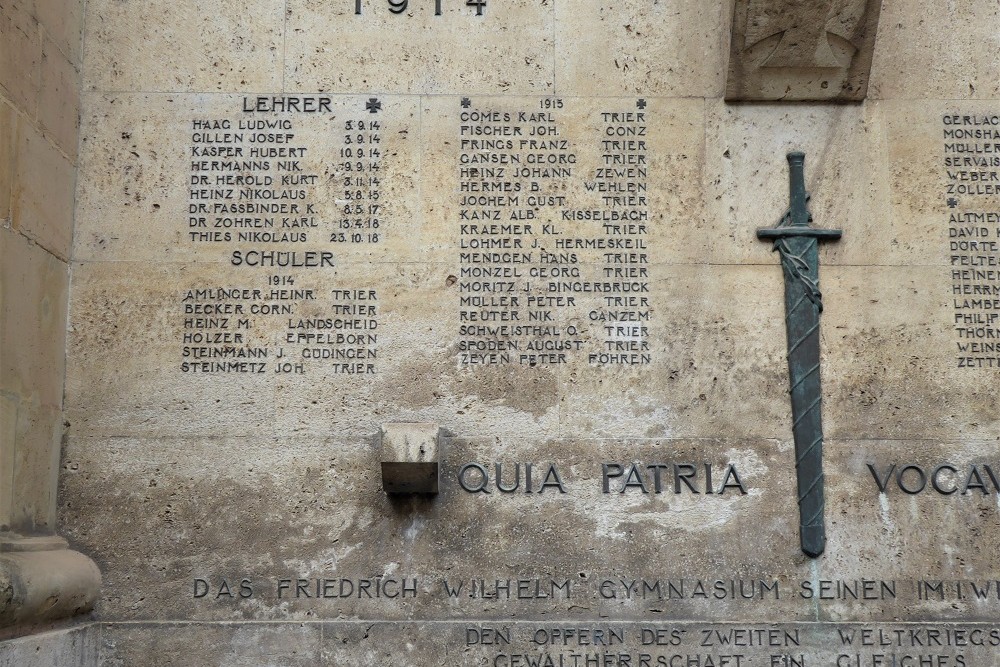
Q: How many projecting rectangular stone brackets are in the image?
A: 1